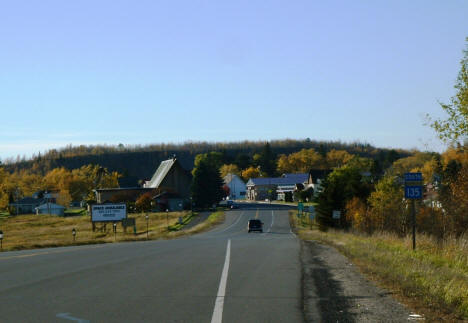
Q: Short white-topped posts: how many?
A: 5